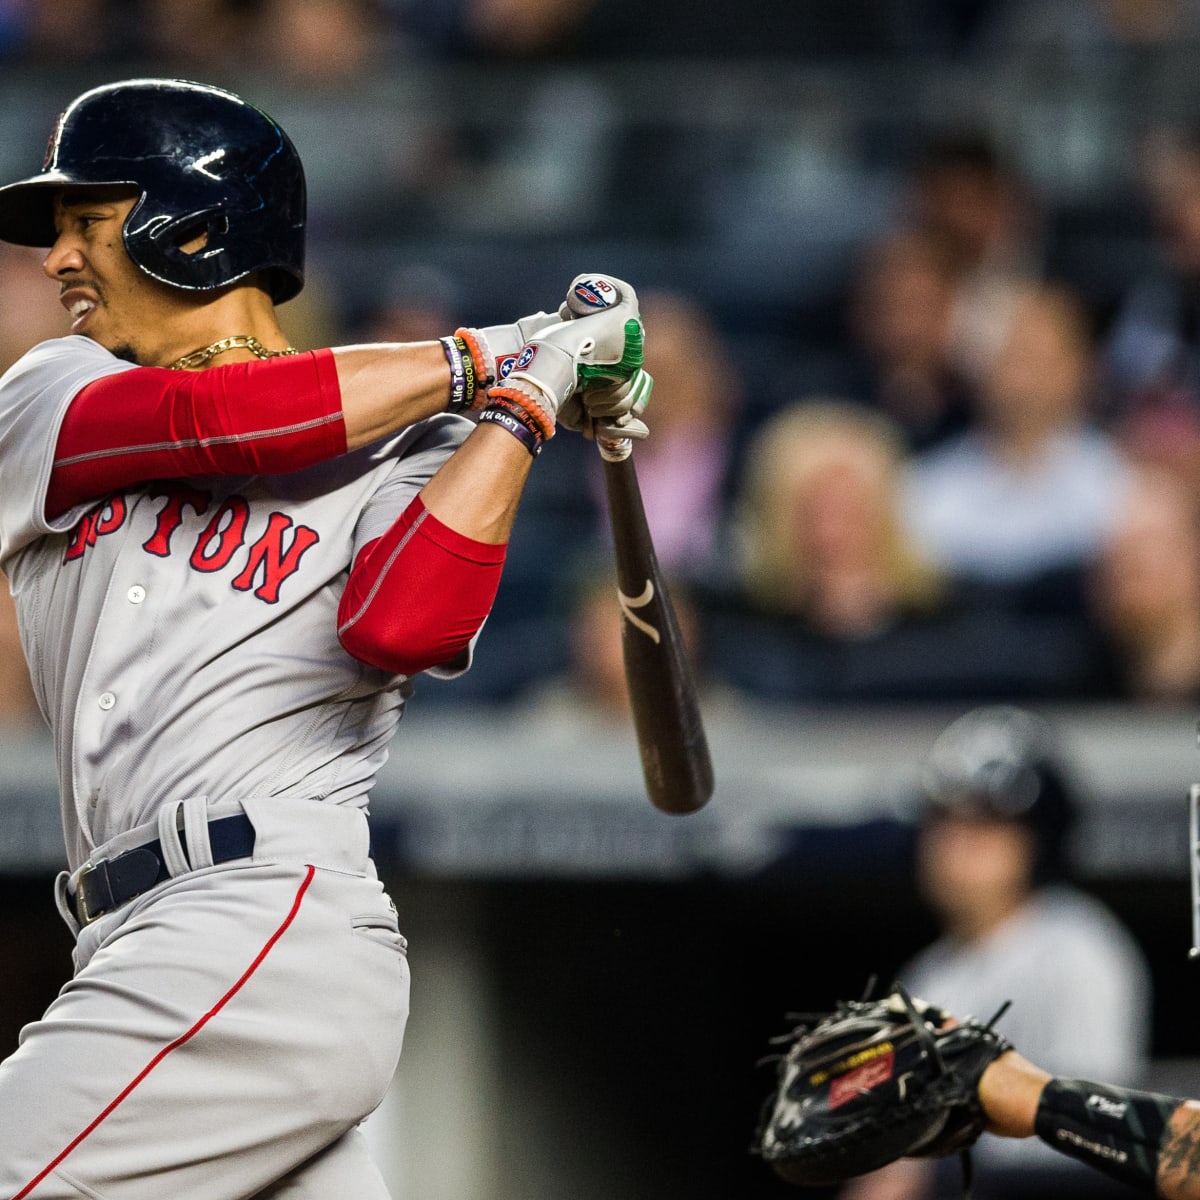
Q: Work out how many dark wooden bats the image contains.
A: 1